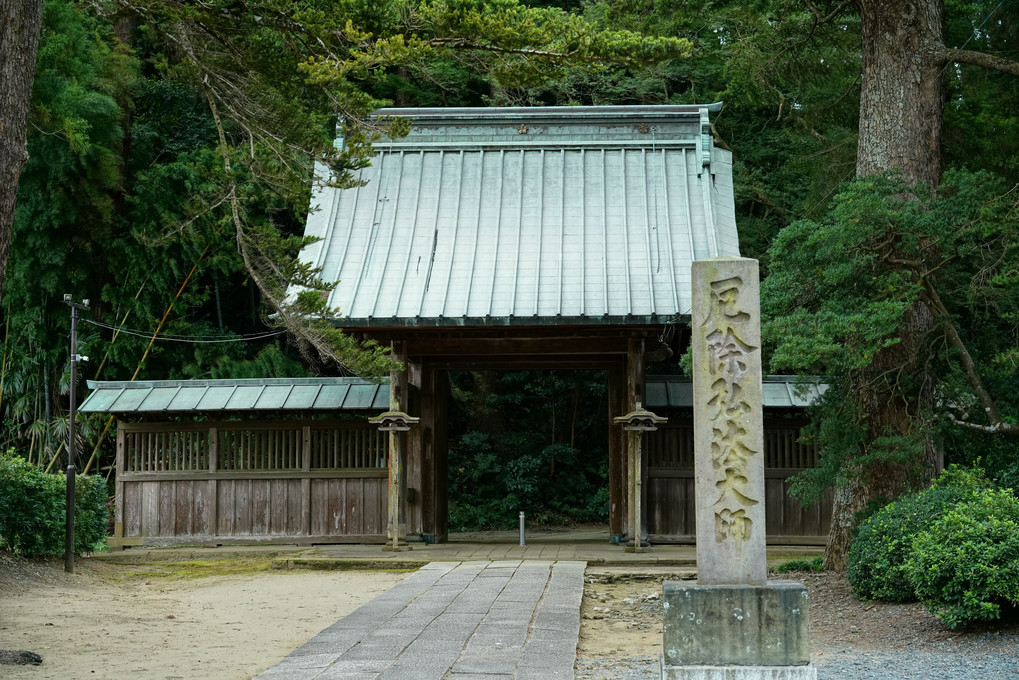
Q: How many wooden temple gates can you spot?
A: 1